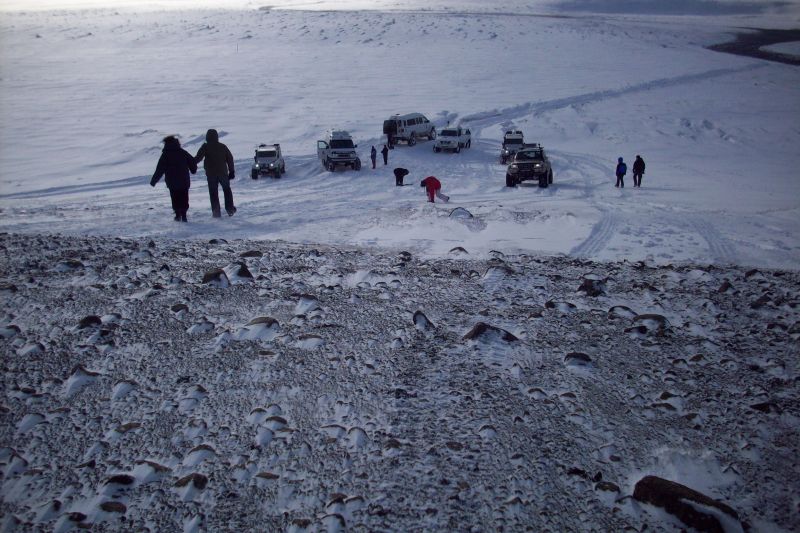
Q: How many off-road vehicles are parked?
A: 6